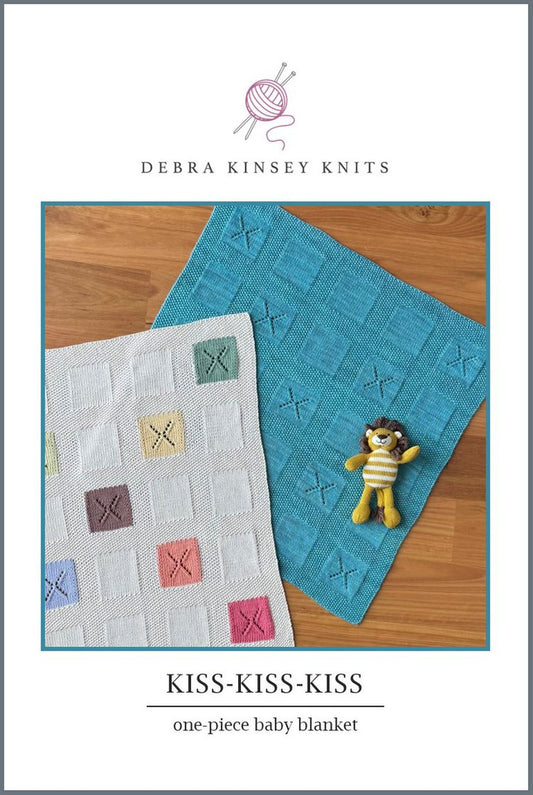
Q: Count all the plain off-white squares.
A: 12